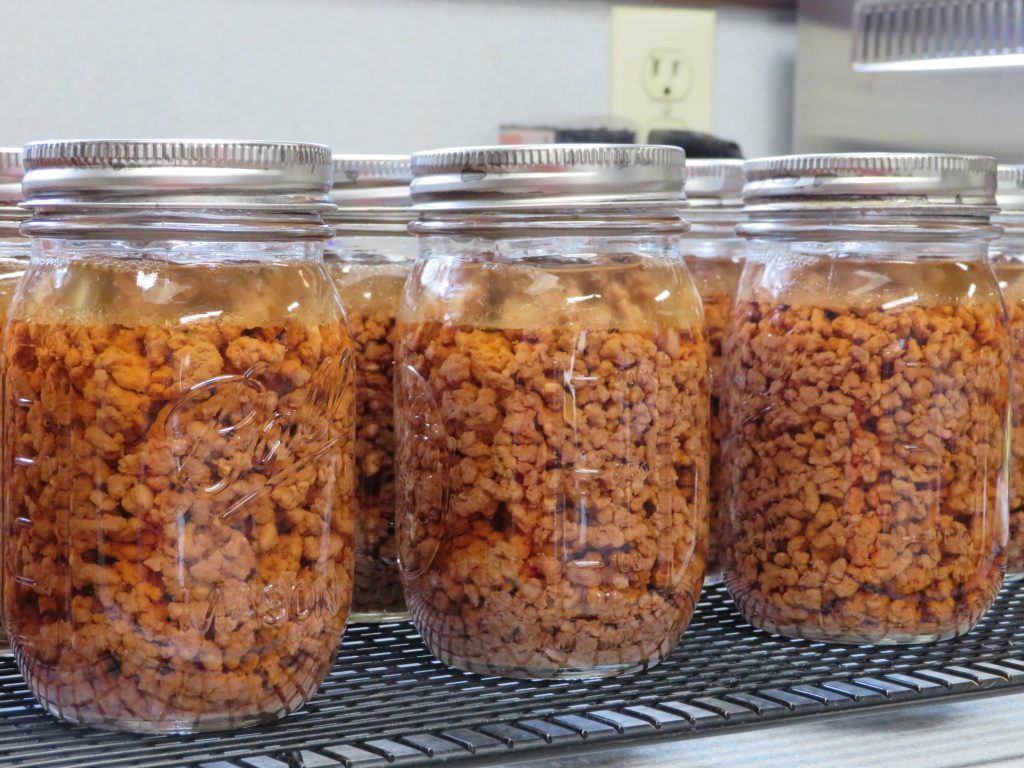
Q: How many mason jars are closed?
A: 7